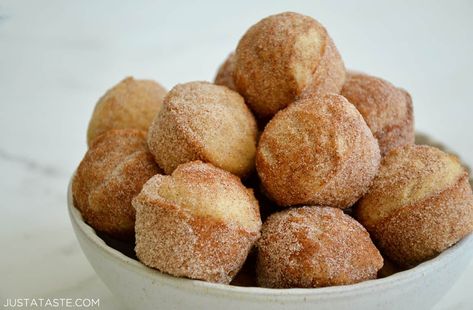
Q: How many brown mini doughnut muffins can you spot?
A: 10